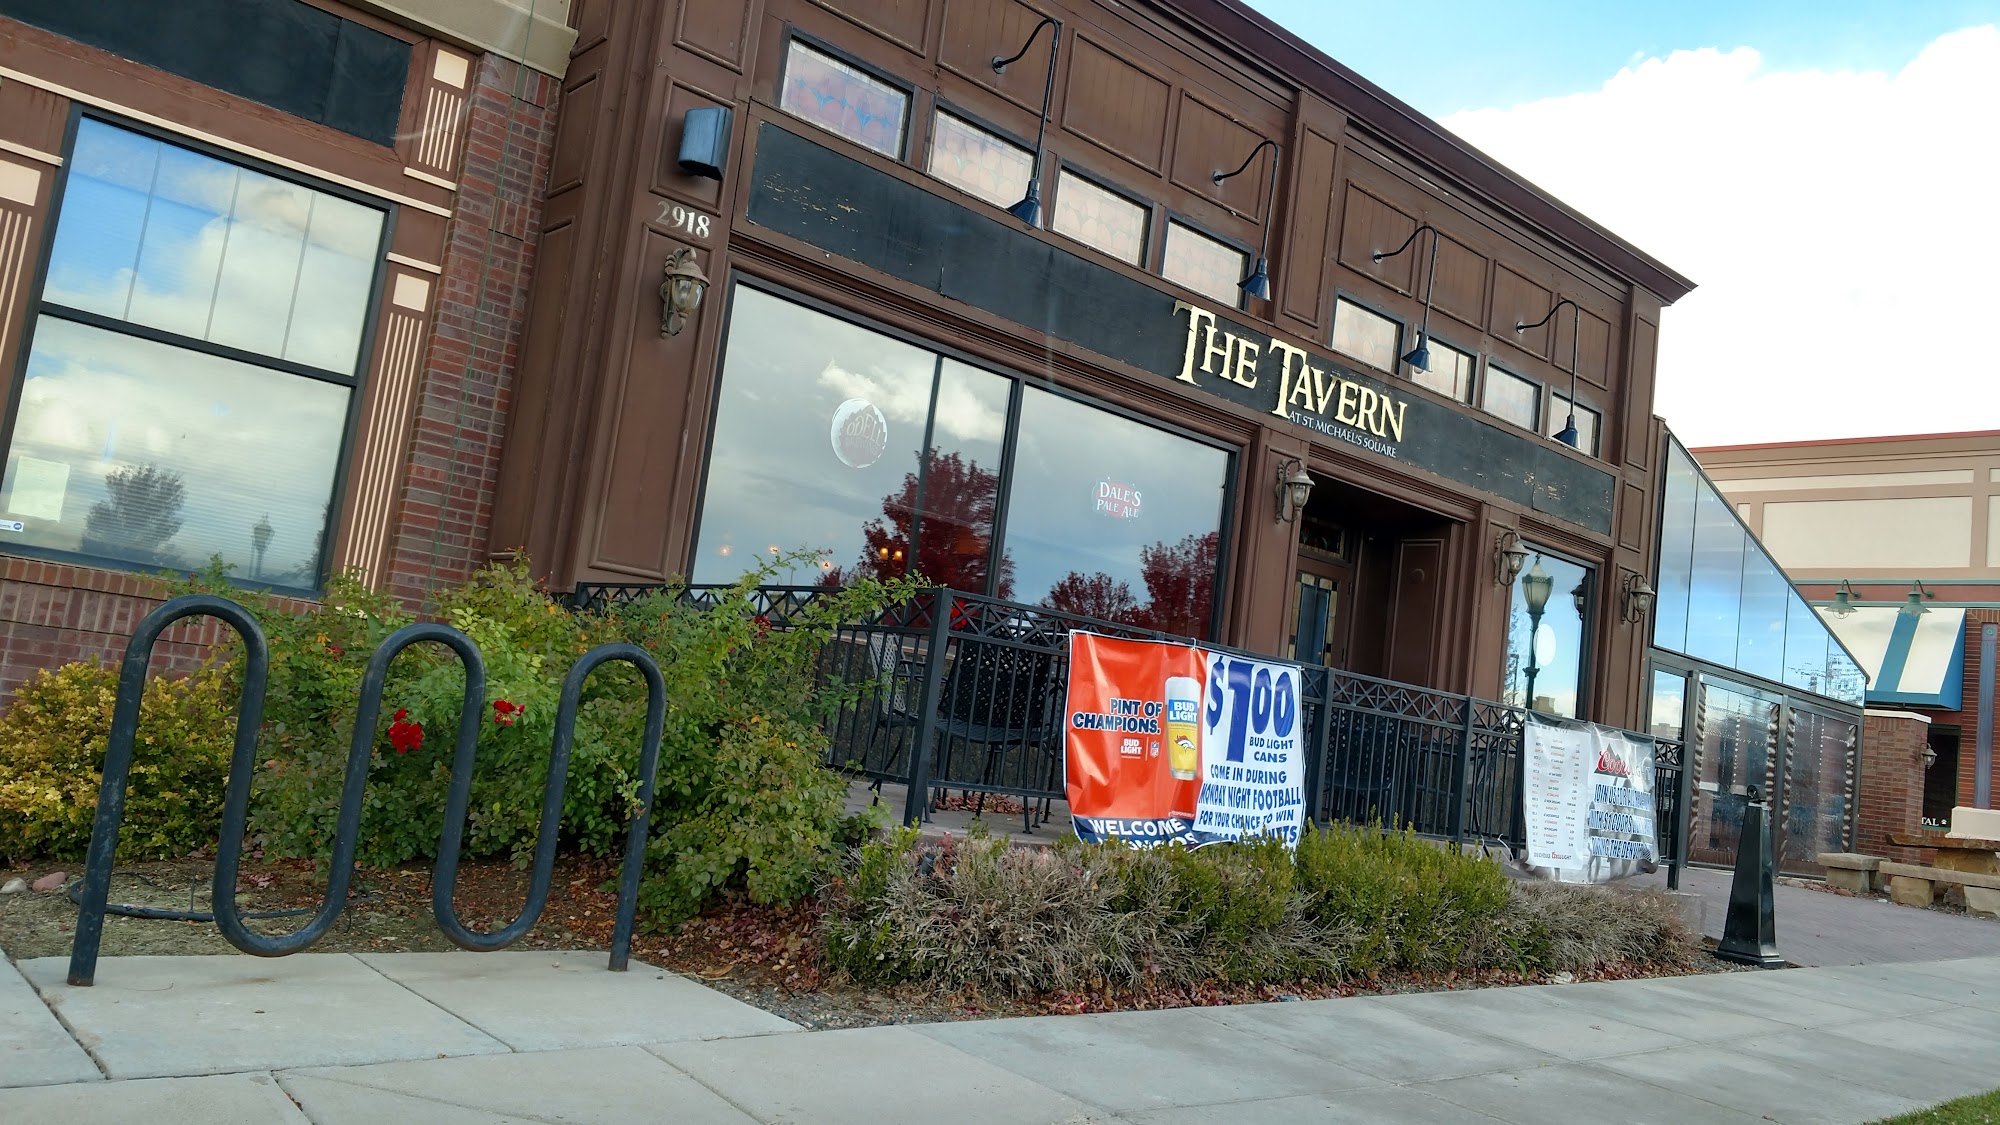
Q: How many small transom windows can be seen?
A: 8